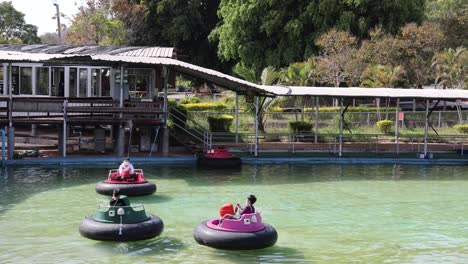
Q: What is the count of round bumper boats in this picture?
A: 4